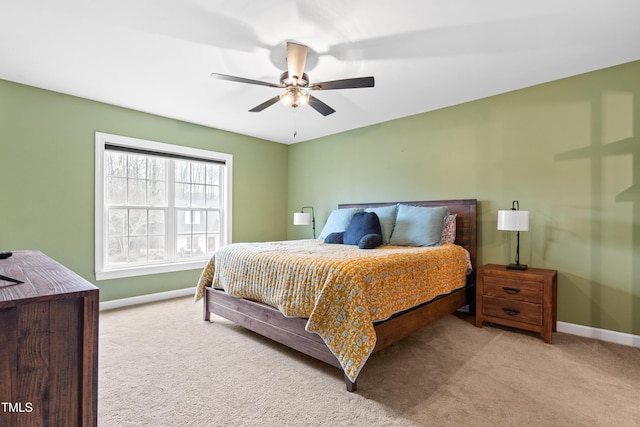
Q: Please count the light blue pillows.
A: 3